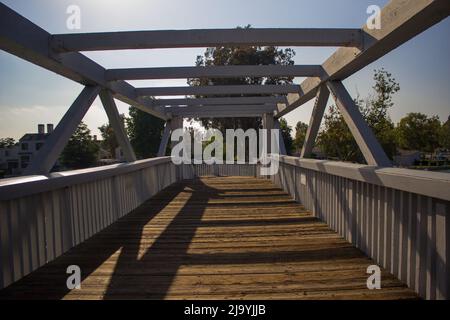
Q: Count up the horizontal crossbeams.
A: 5